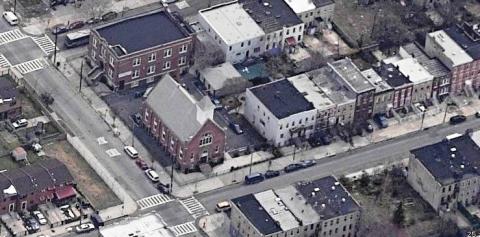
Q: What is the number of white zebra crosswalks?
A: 7